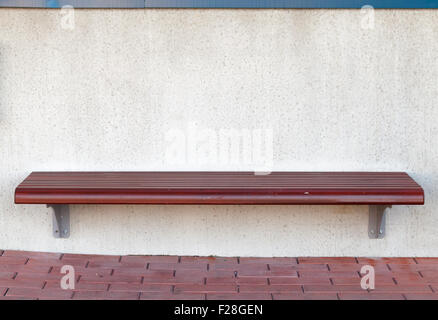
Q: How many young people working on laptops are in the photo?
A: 0